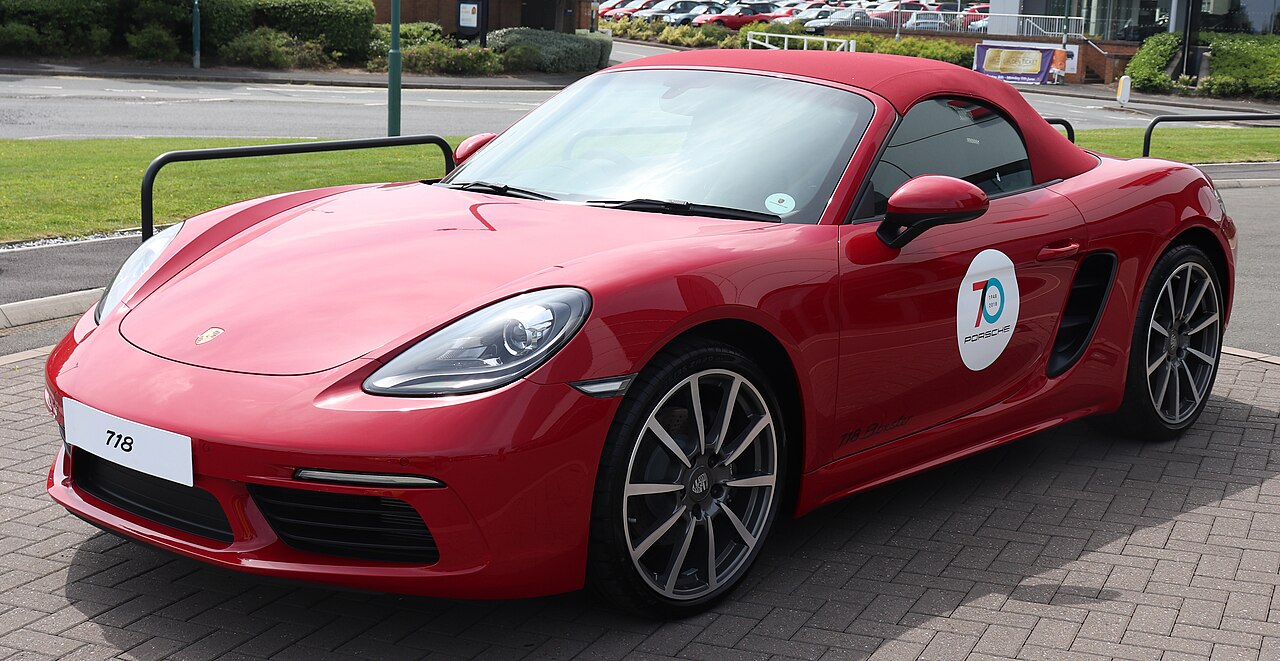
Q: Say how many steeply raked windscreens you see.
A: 1